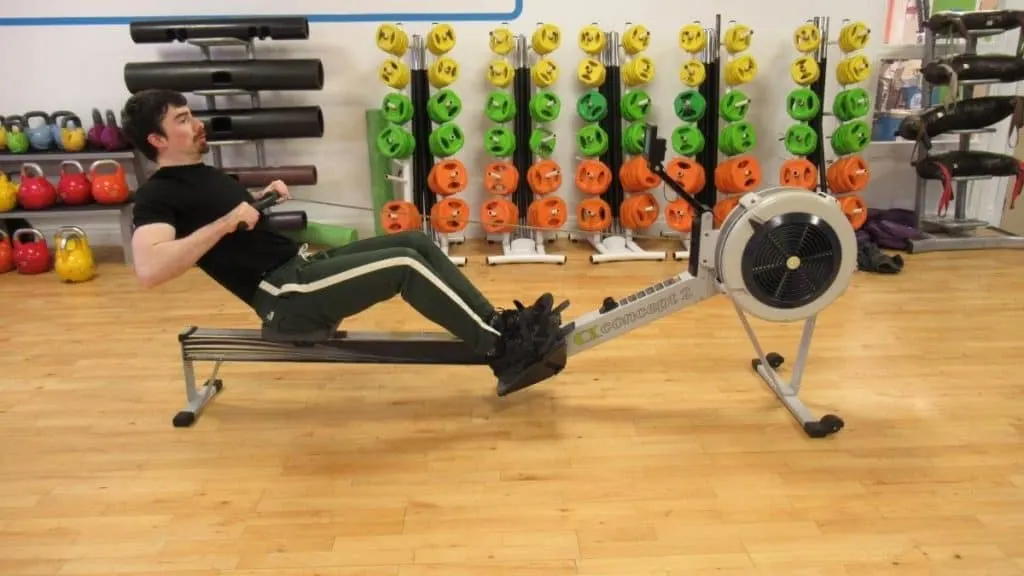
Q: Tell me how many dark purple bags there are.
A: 1